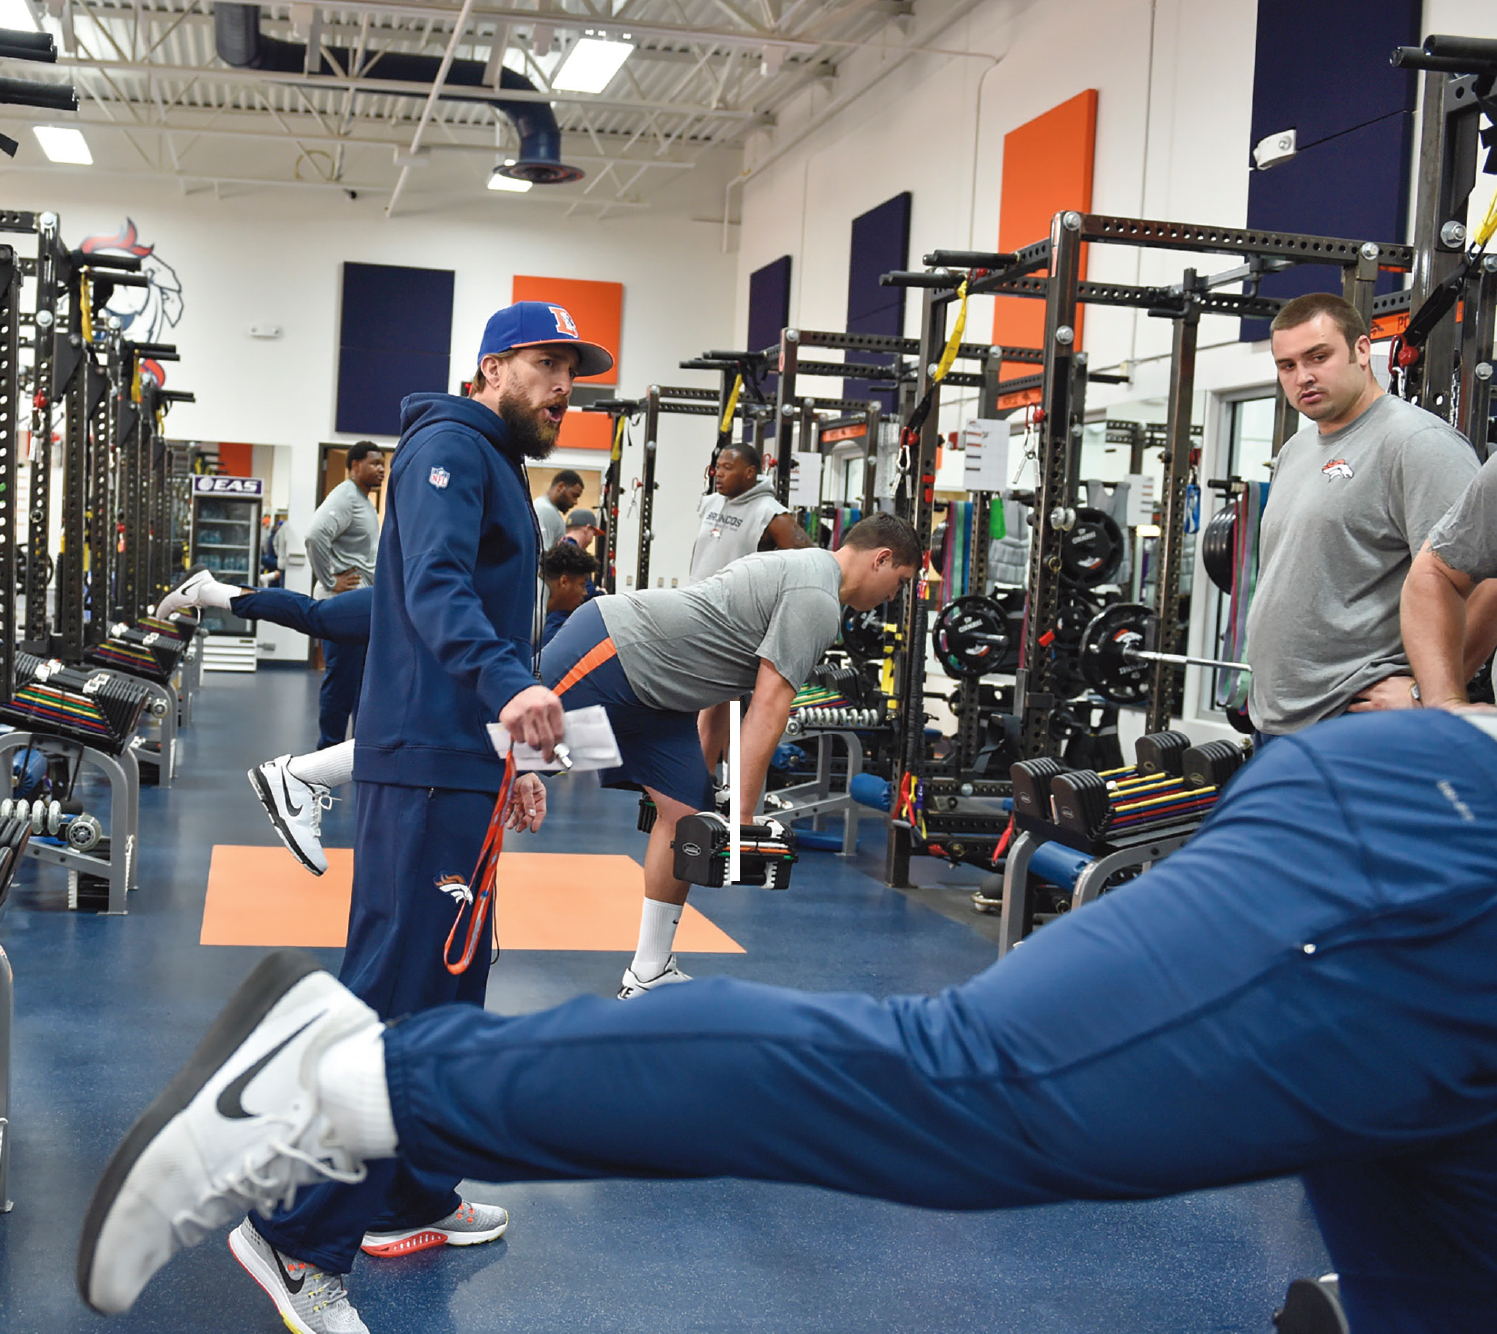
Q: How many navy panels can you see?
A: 4